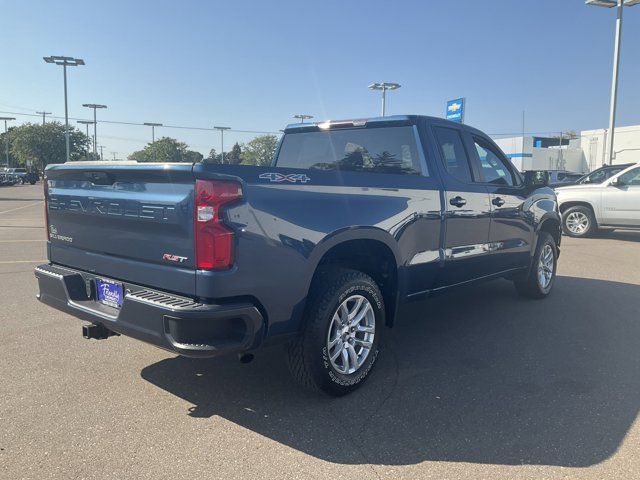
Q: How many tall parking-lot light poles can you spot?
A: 9